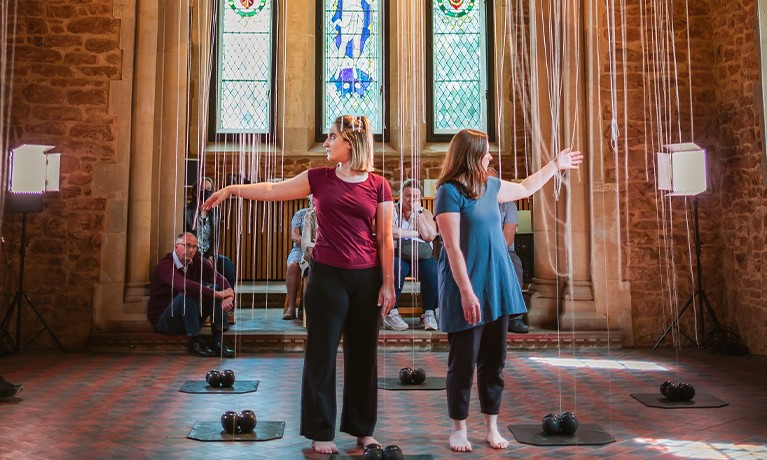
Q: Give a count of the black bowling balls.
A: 12